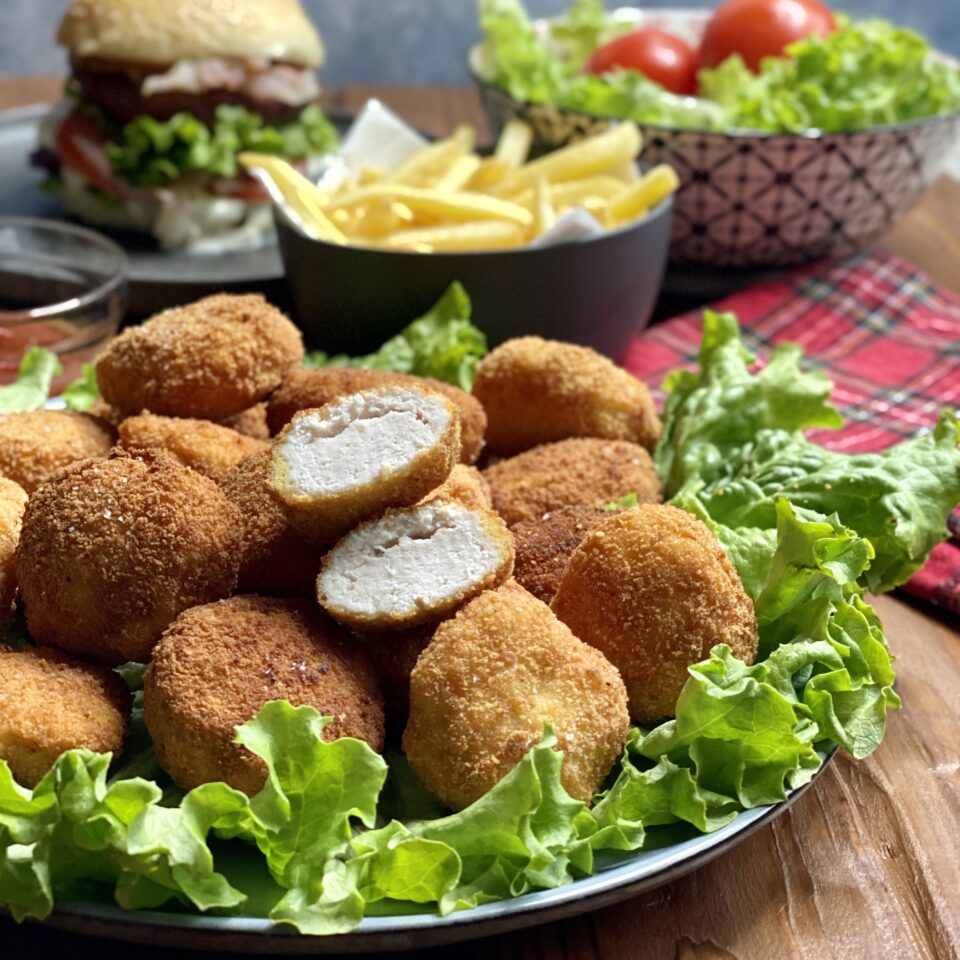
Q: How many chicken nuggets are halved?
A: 2